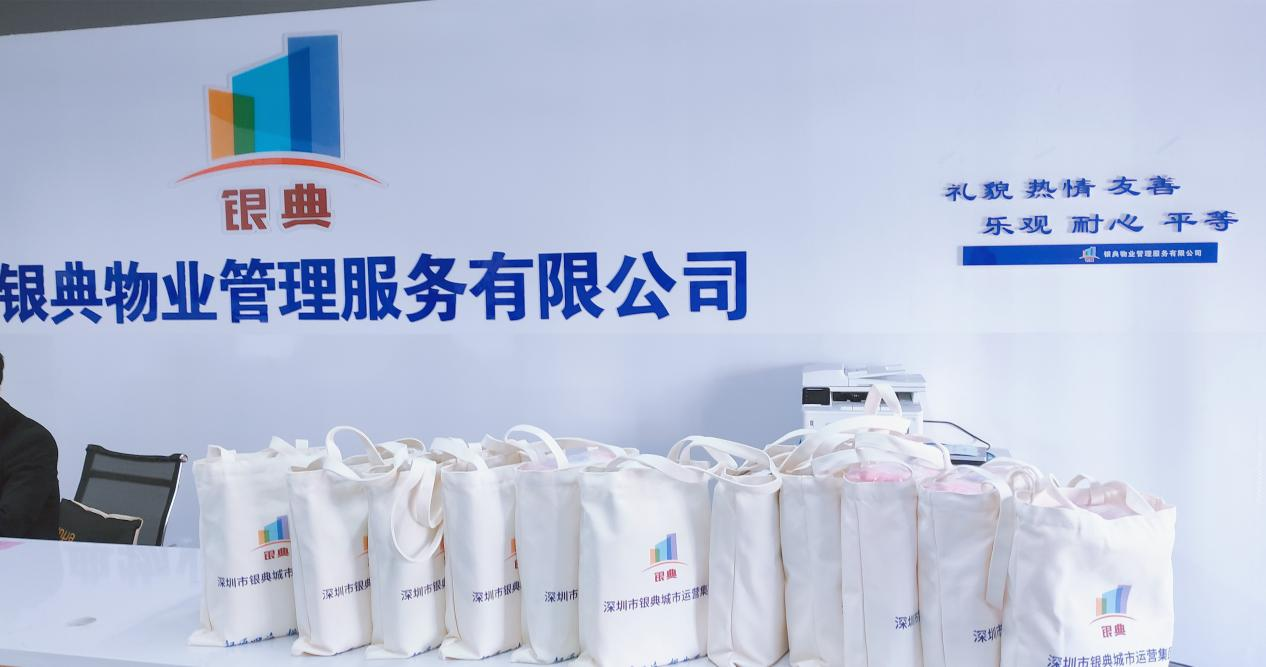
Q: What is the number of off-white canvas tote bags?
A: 11